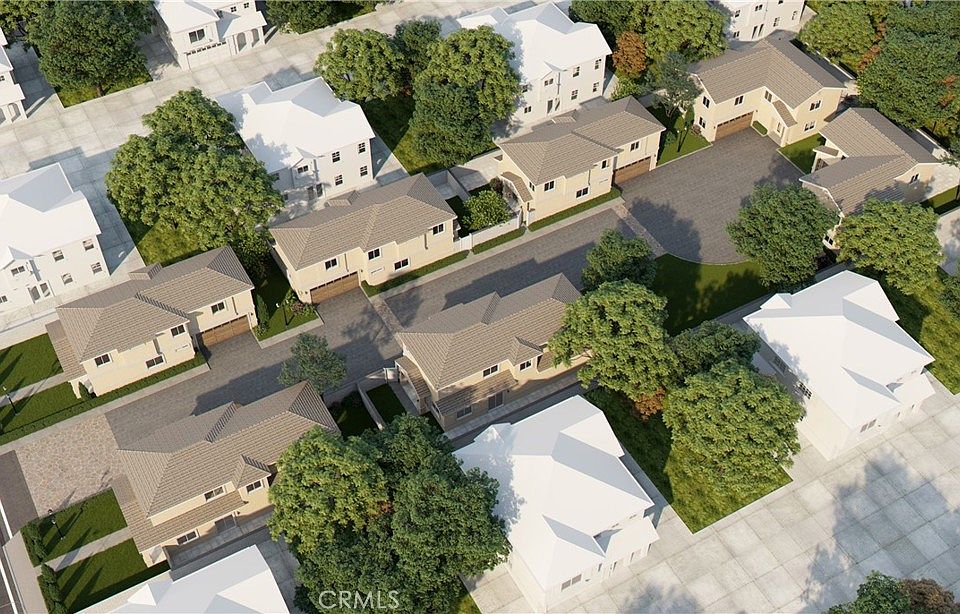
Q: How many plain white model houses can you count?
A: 9